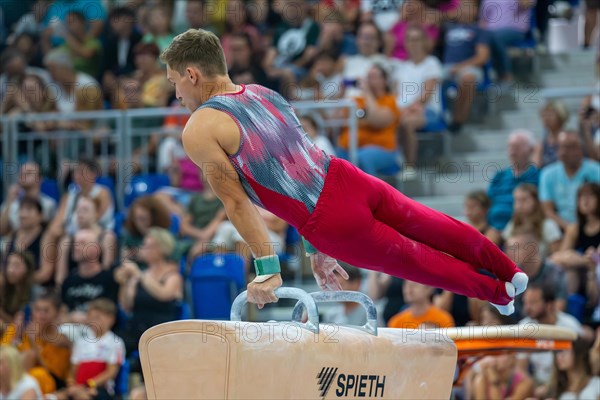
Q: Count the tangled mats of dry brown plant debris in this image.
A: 0